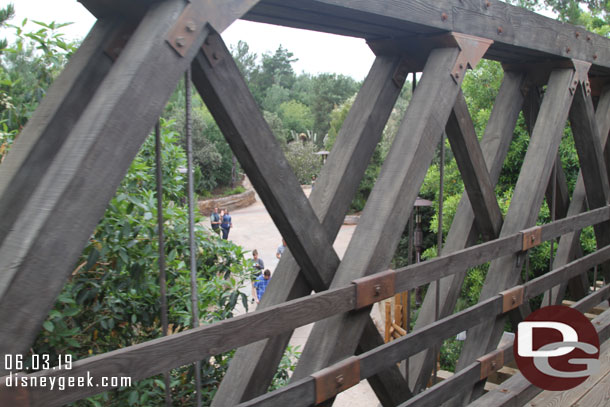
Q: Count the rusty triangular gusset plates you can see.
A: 3